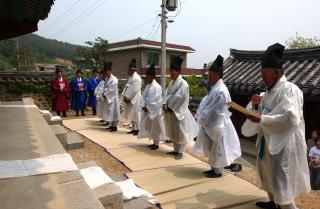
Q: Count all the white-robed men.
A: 7